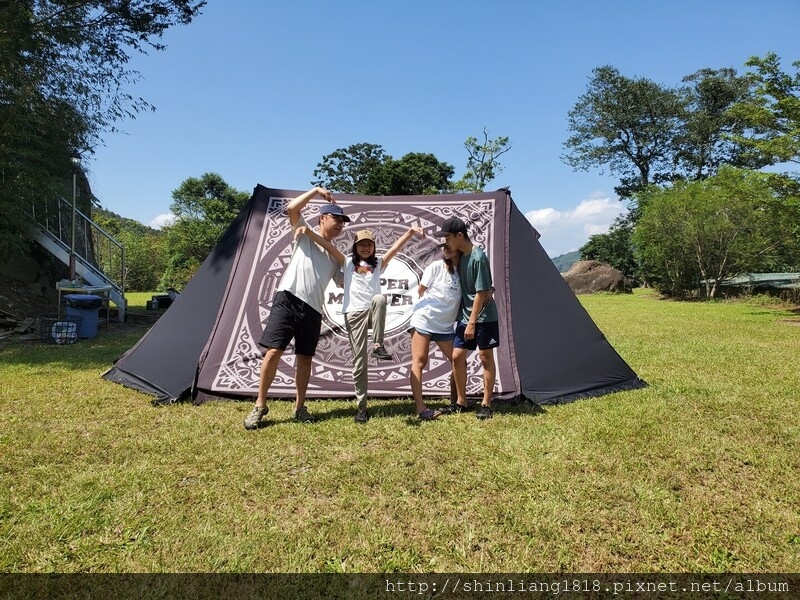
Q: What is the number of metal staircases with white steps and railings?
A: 1